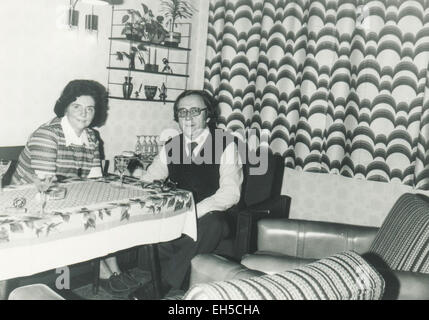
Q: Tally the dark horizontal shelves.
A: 3